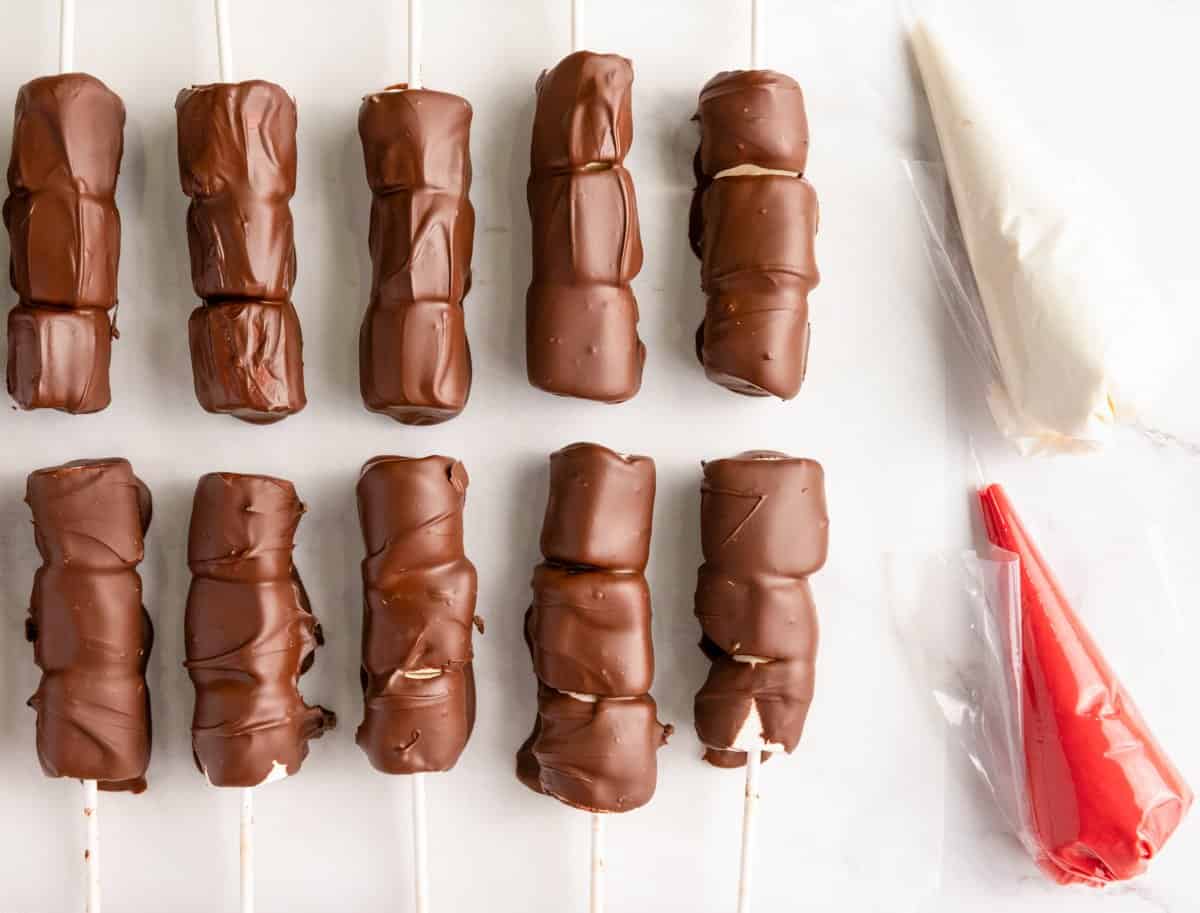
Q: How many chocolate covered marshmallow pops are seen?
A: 10